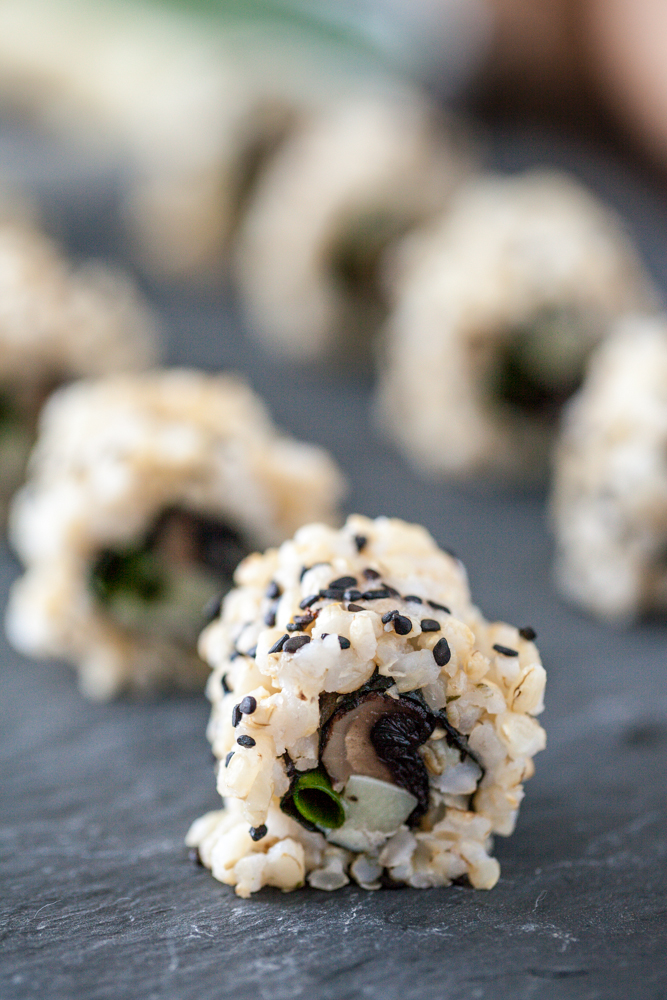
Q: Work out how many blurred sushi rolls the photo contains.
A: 6